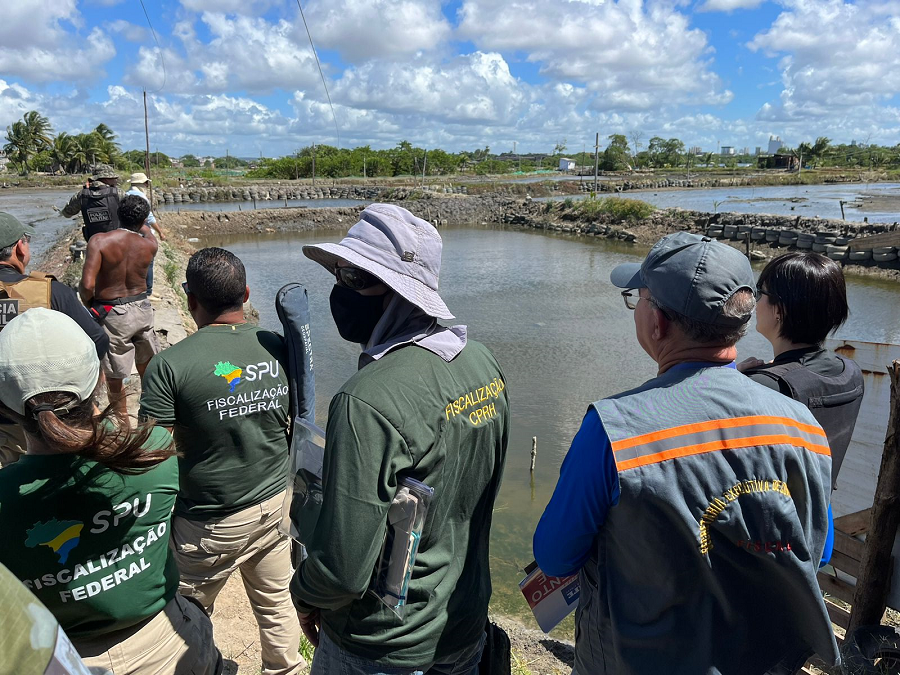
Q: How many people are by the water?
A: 9